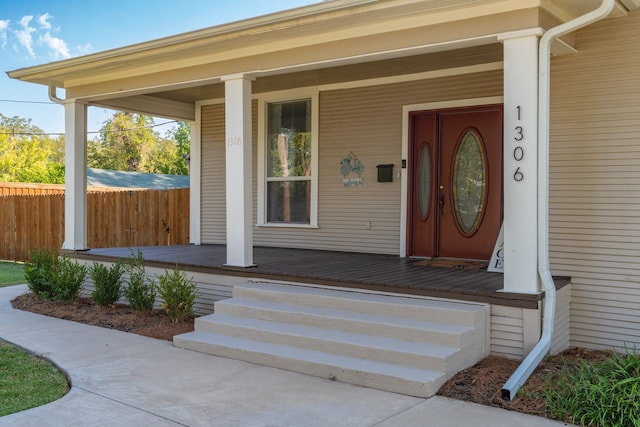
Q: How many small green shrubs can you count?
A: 5